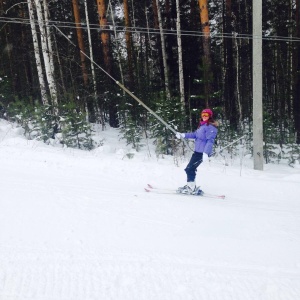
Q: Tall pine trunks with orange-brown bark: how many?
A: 4